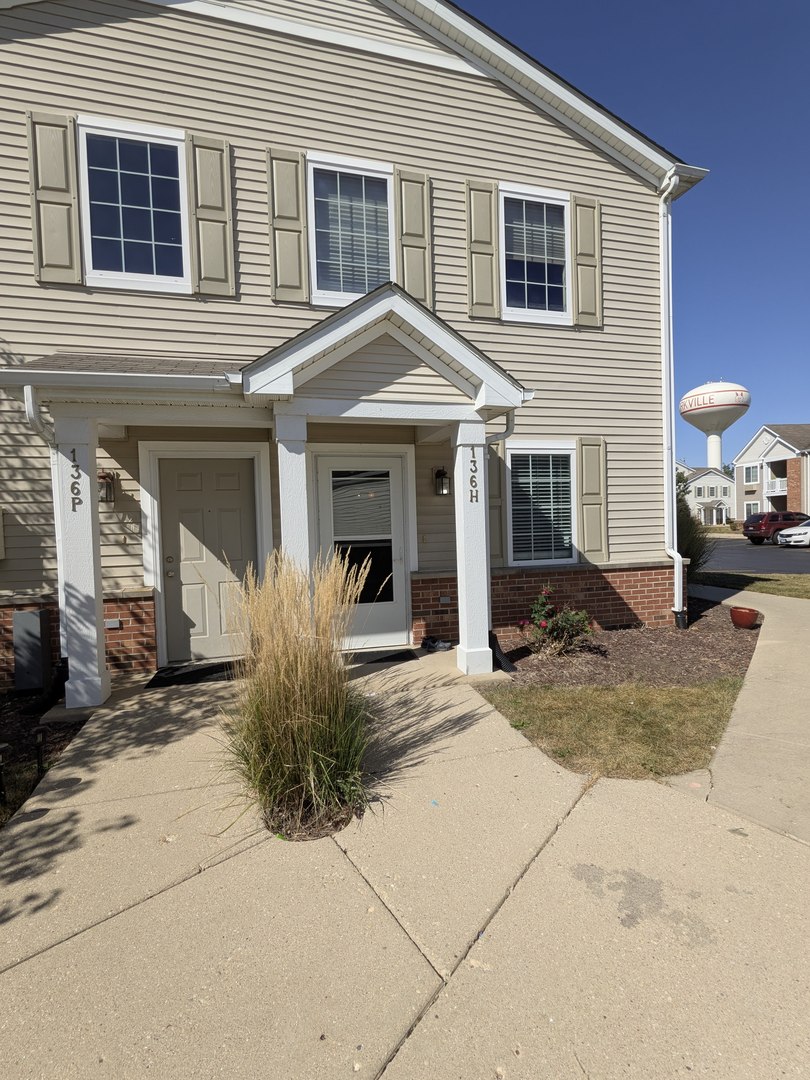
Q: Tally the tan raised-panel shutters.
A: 8